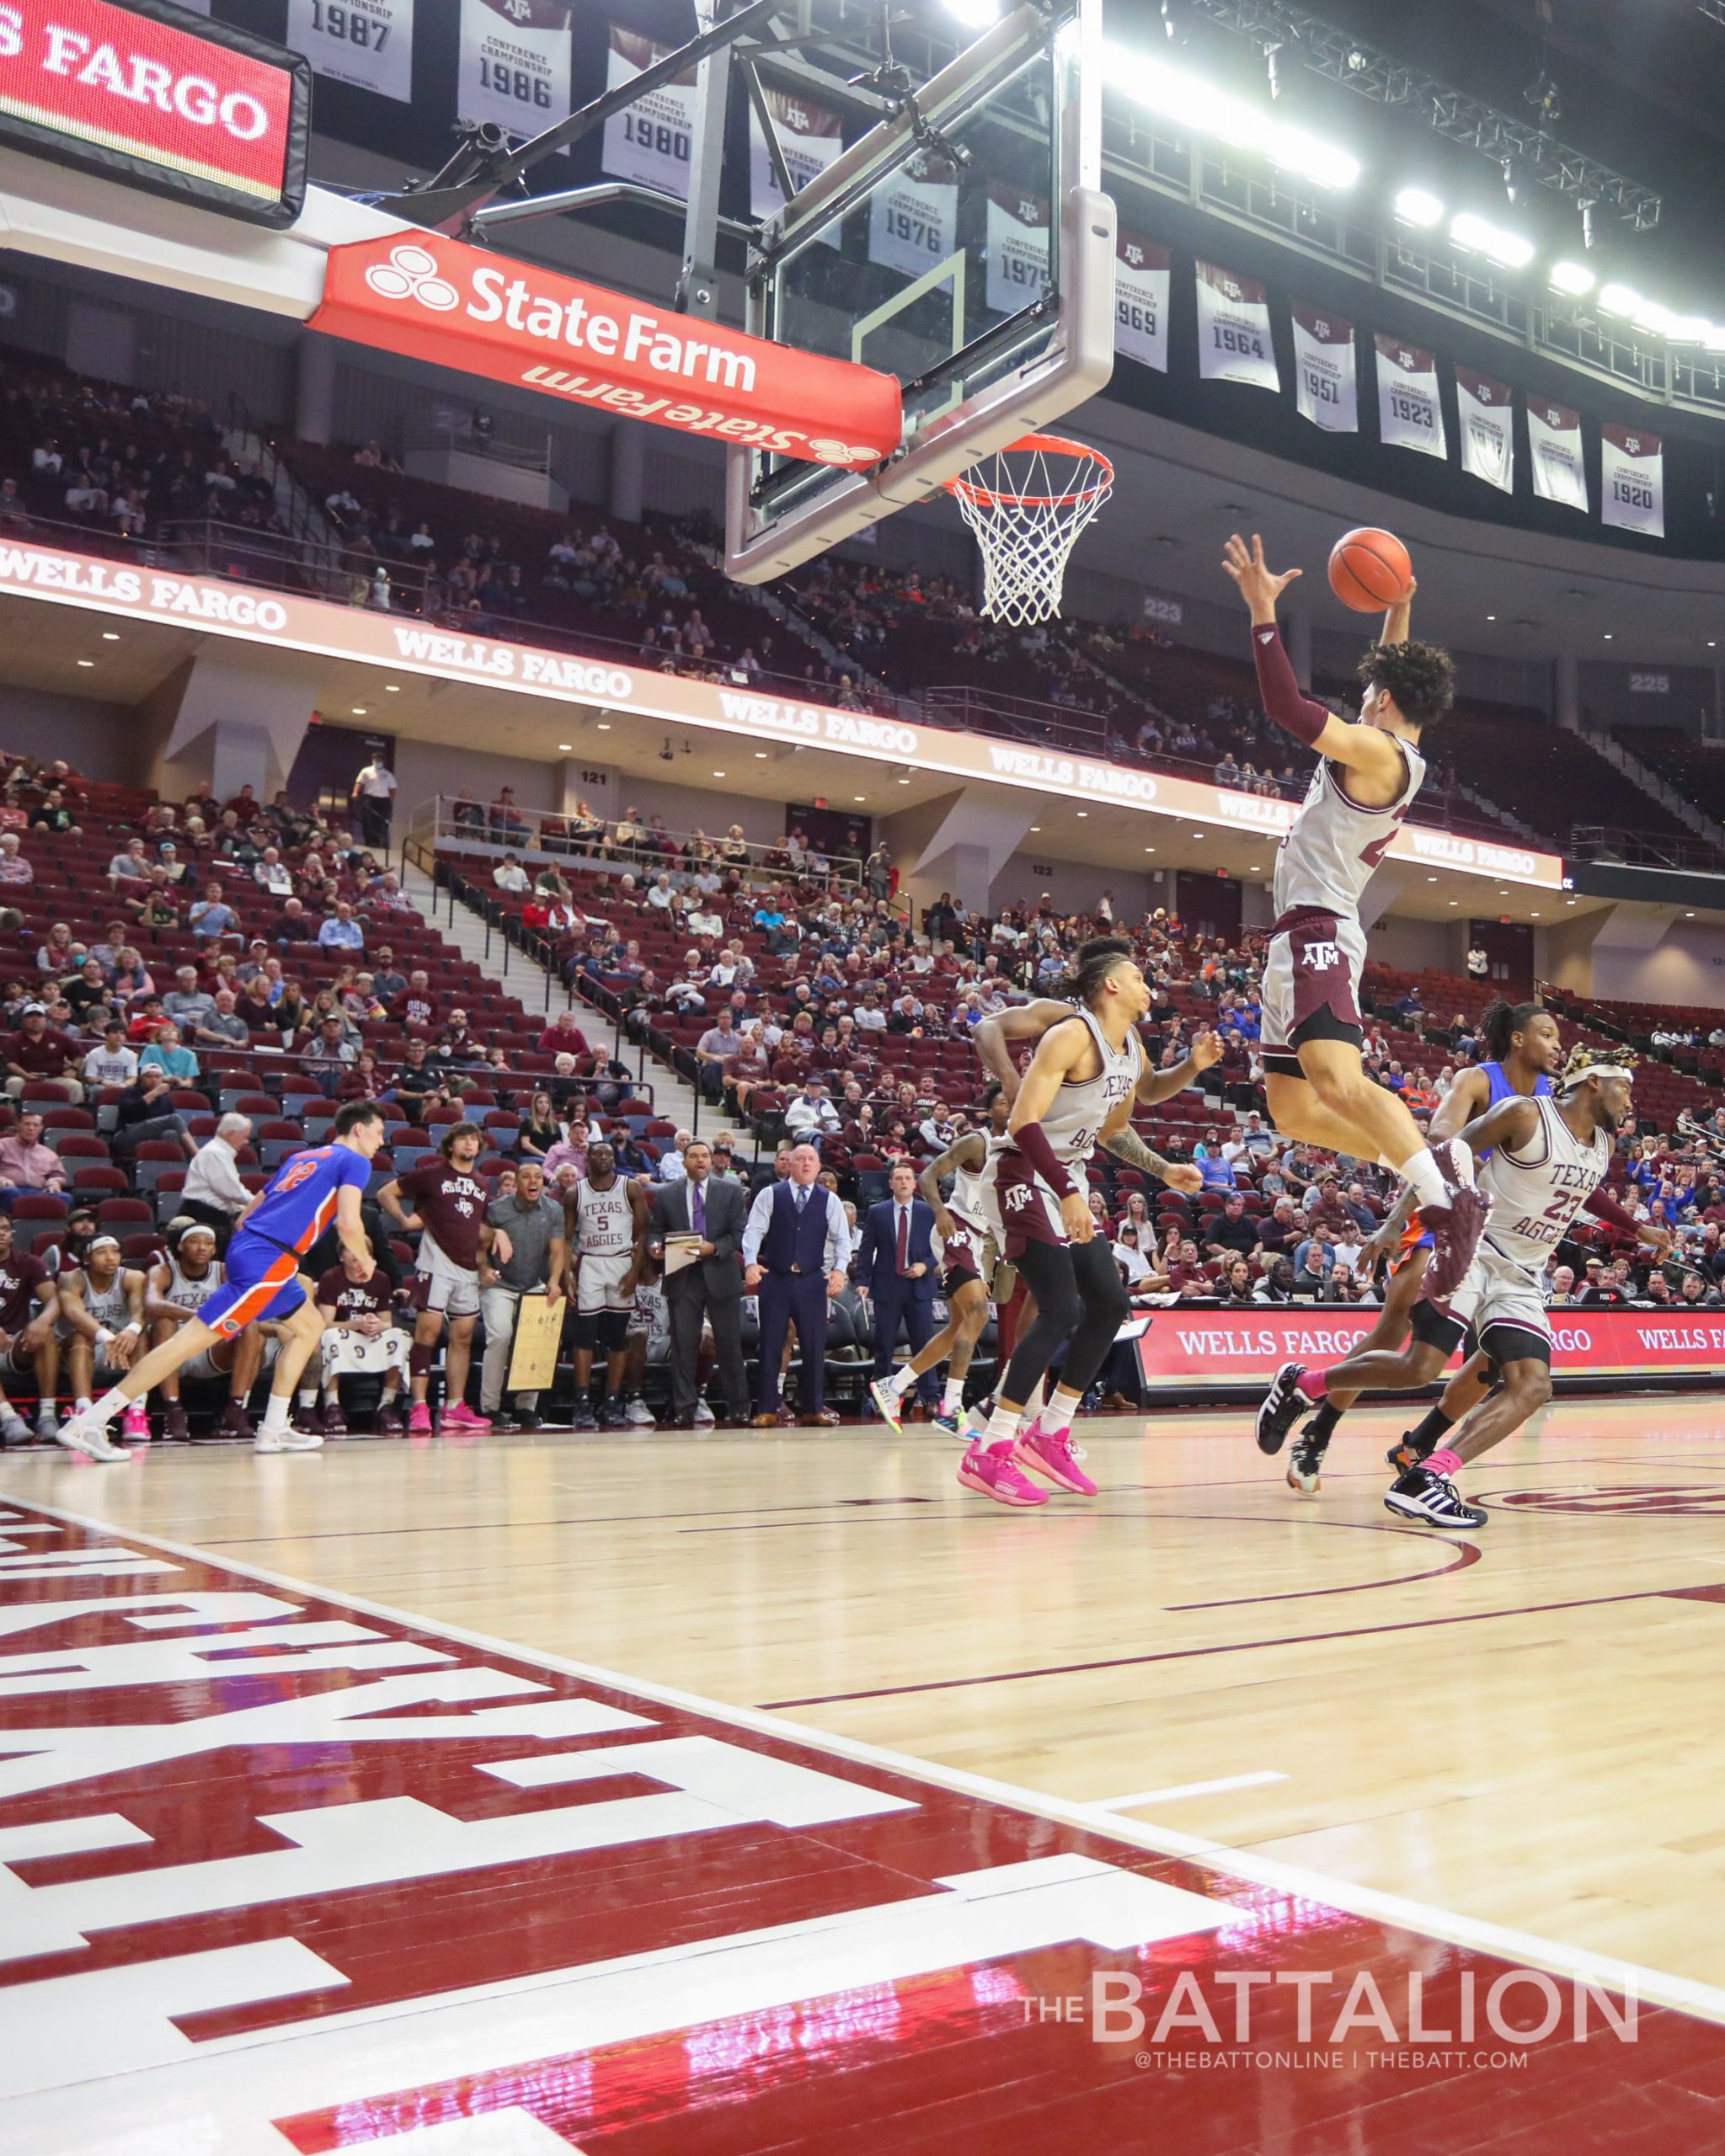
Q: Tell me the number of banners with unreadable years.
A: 3